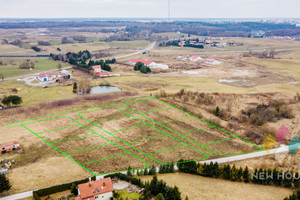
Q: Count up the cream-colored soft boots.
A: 0